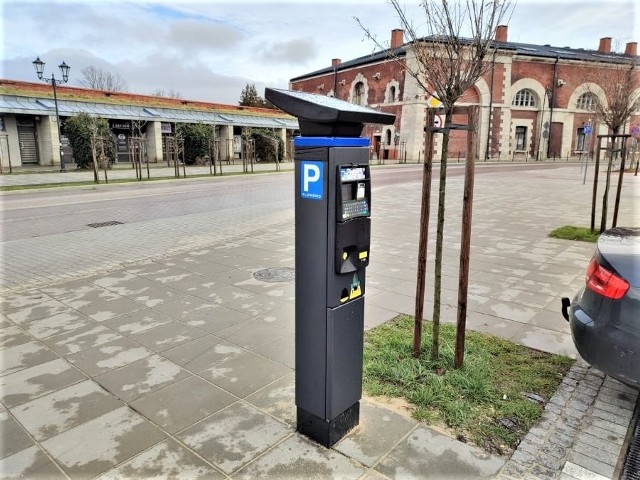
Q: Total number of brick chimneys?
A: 5